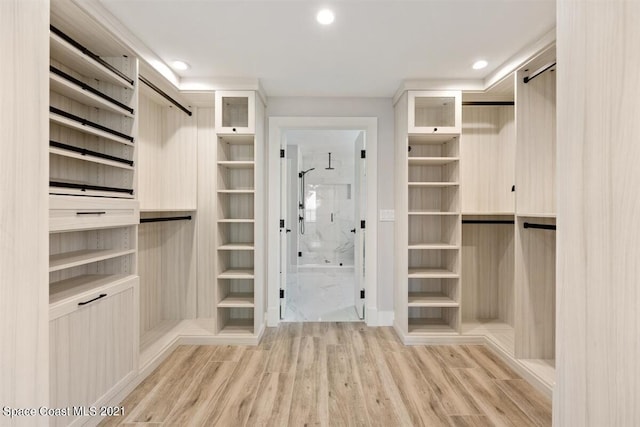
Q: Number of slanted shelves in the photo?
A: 5